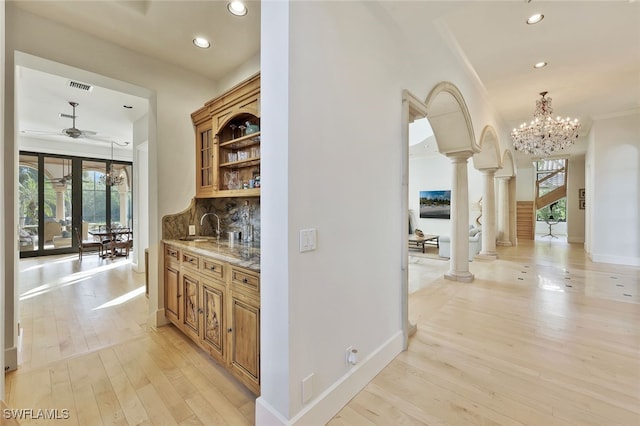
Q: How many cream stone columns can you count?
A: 3